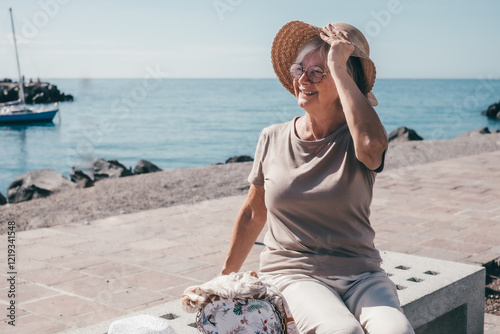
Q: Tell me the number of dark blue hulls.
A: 1